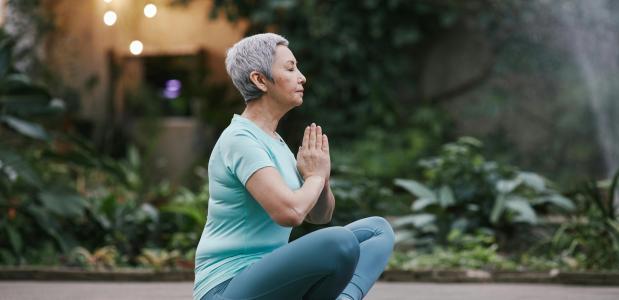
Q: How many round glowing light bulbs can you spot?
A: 3